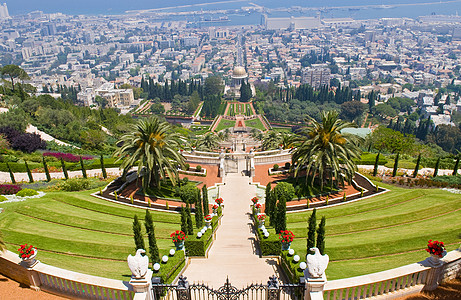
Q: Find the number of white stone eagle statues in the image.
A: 2